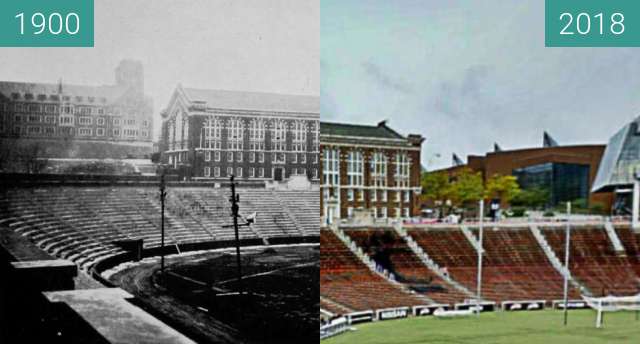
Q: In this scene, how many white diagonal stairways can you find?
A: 5